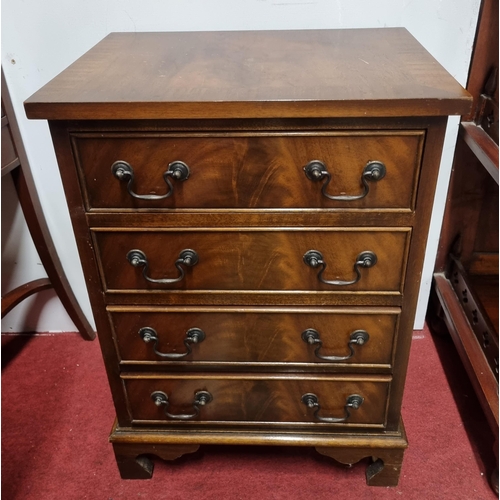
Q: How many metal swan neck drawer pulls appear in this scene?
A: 8